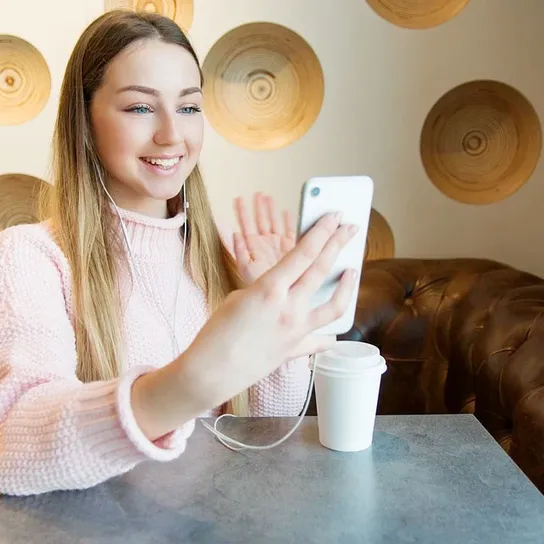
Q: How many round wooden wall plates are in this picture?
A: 7